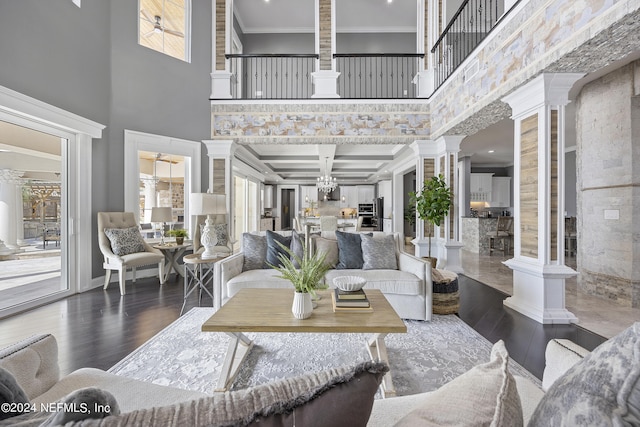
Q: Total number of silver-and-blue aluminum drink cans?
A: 0